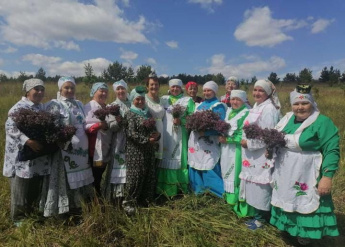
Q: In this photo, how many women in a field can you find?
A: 13